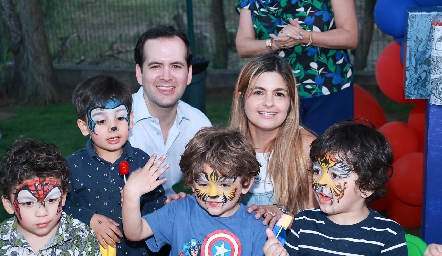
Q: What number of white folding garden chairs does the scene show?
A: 0